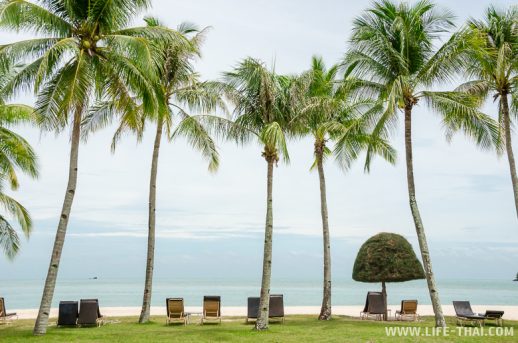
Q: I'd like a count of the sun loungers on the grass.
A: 11